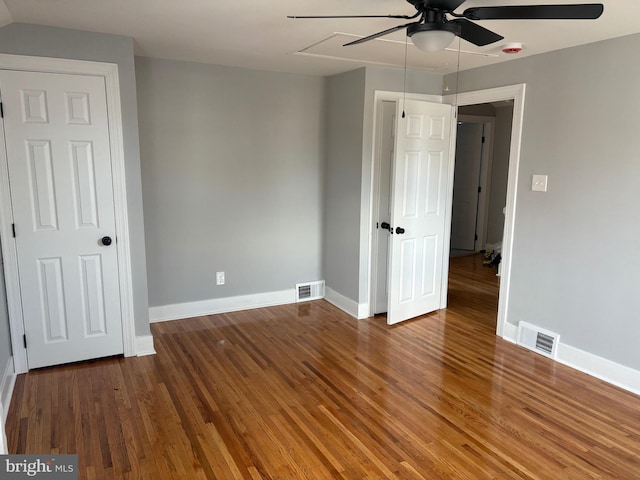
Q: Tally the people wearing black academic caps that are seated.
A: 0